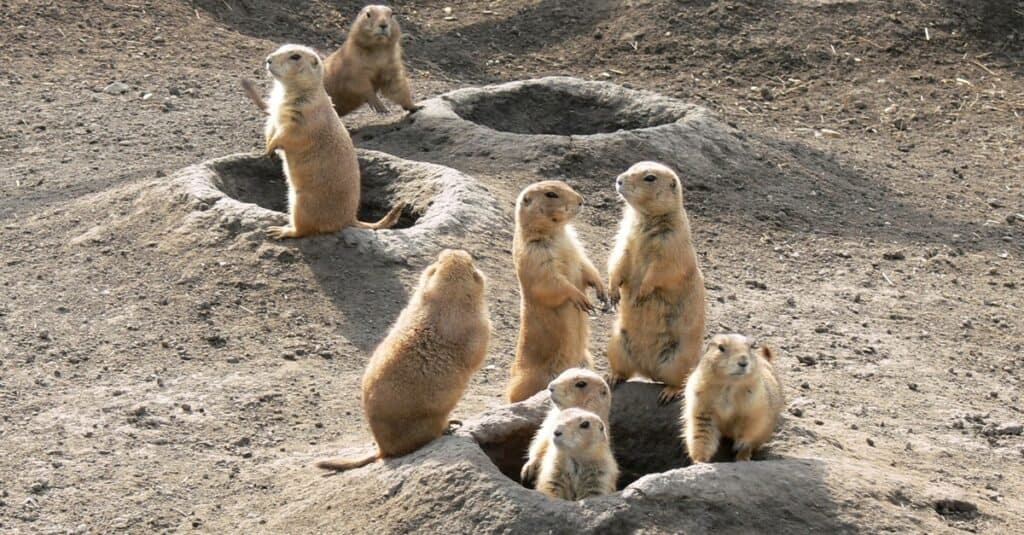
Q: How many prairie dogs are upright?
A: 4